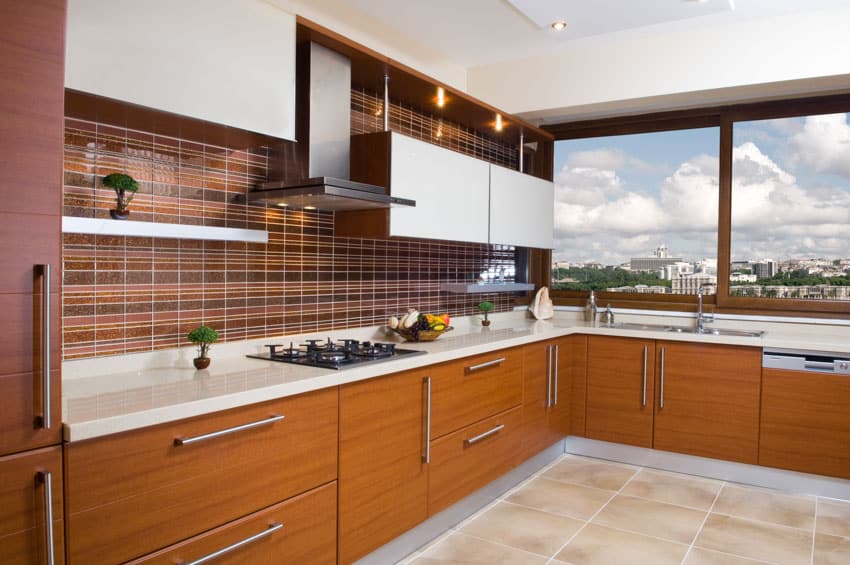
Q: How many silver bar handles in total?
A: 11